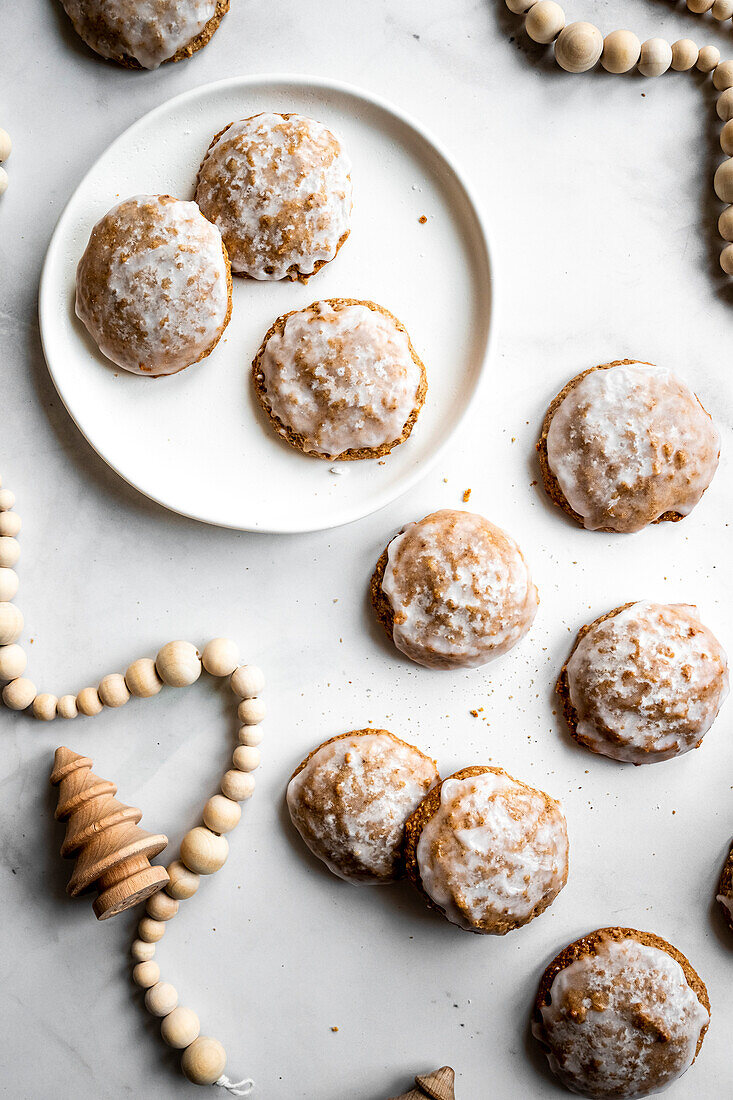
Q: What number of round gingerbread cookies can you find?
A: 11